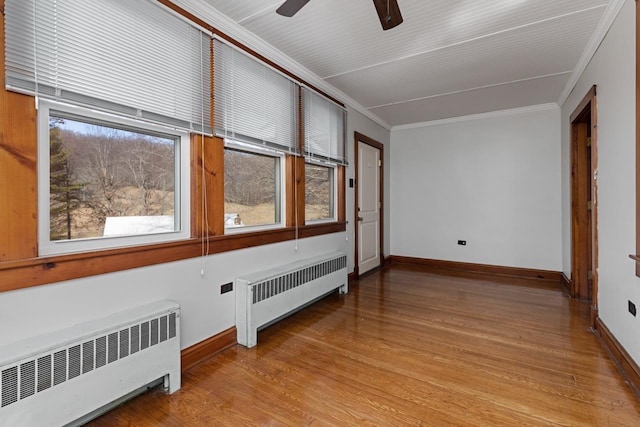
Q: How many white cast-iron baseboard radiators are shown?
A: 2